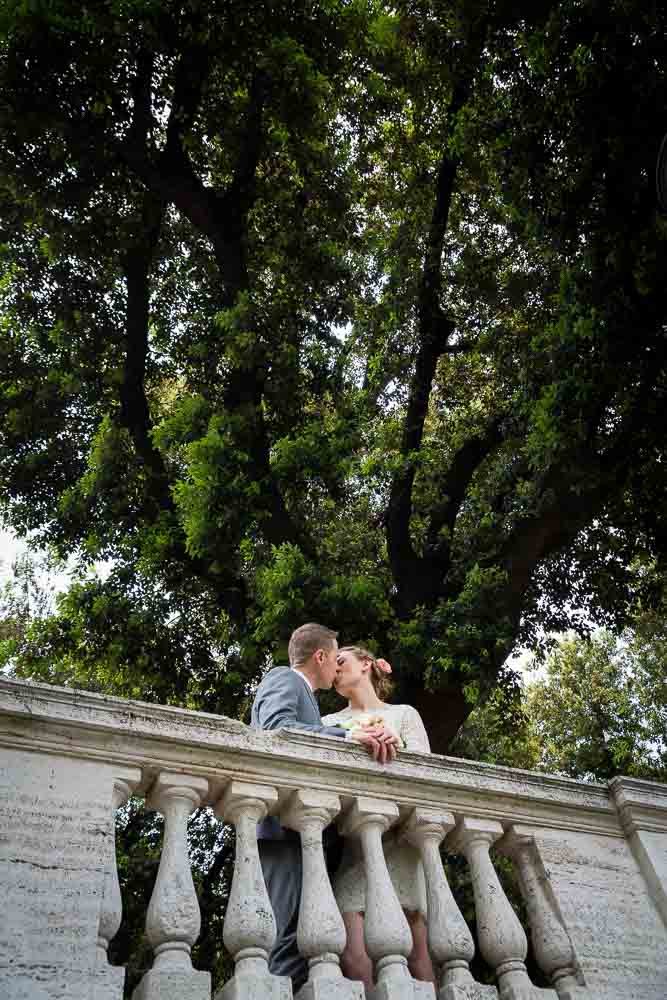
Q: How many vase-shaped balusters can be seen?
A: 8